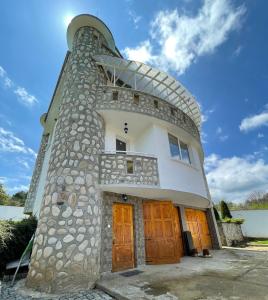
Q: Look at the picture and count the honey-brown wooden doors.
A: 3